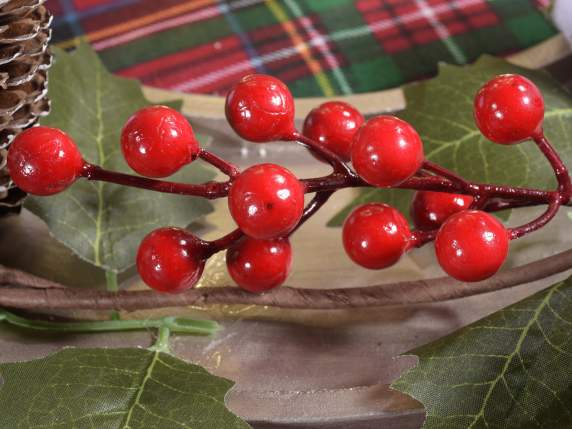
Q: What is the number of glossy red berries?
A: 12